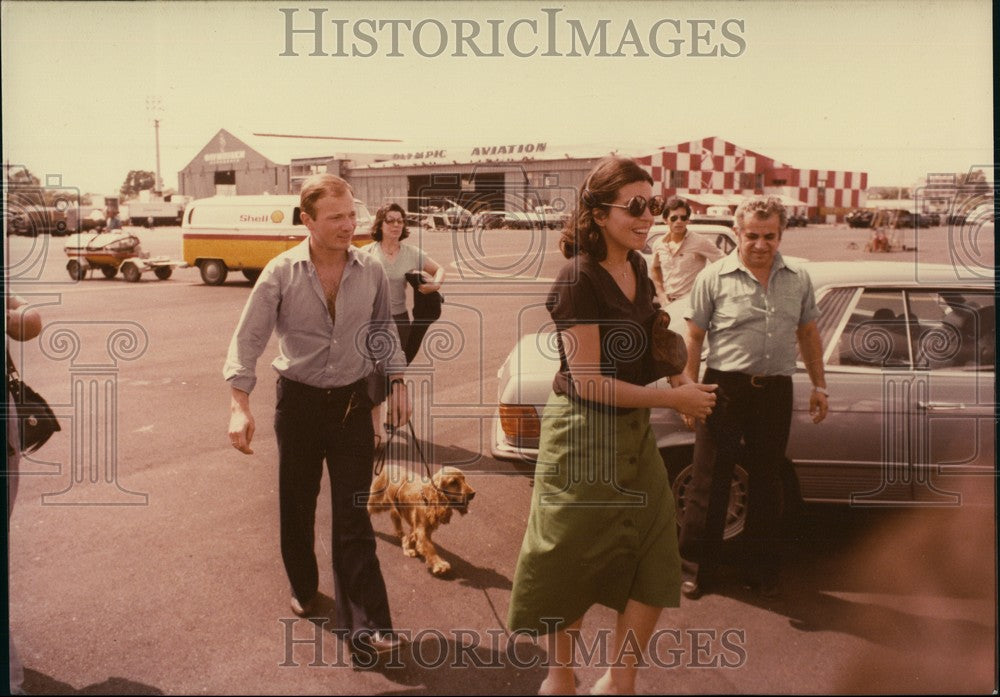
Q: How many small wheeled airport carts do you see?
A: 1